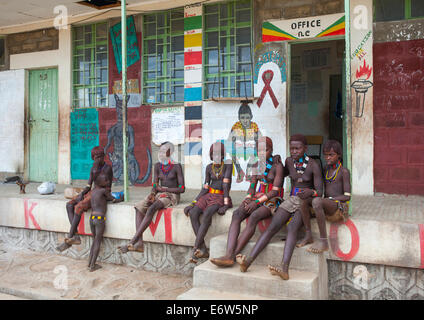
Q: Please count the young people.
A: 7